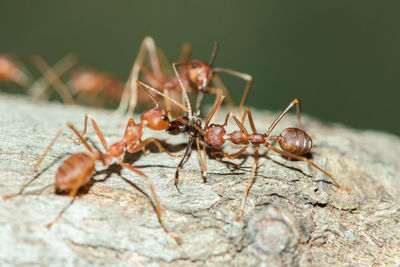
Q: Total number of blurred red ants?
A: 2